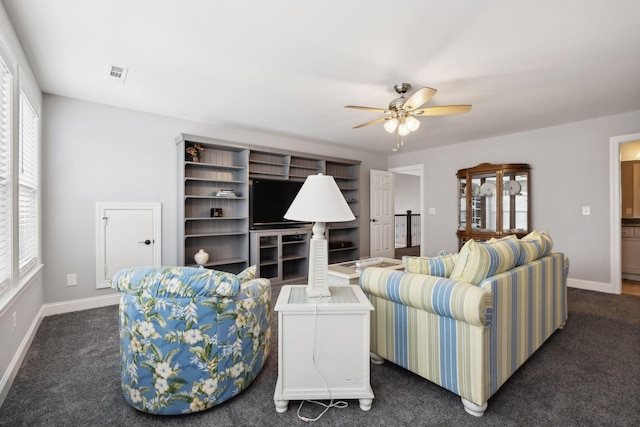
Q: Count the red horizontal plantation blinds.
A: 0